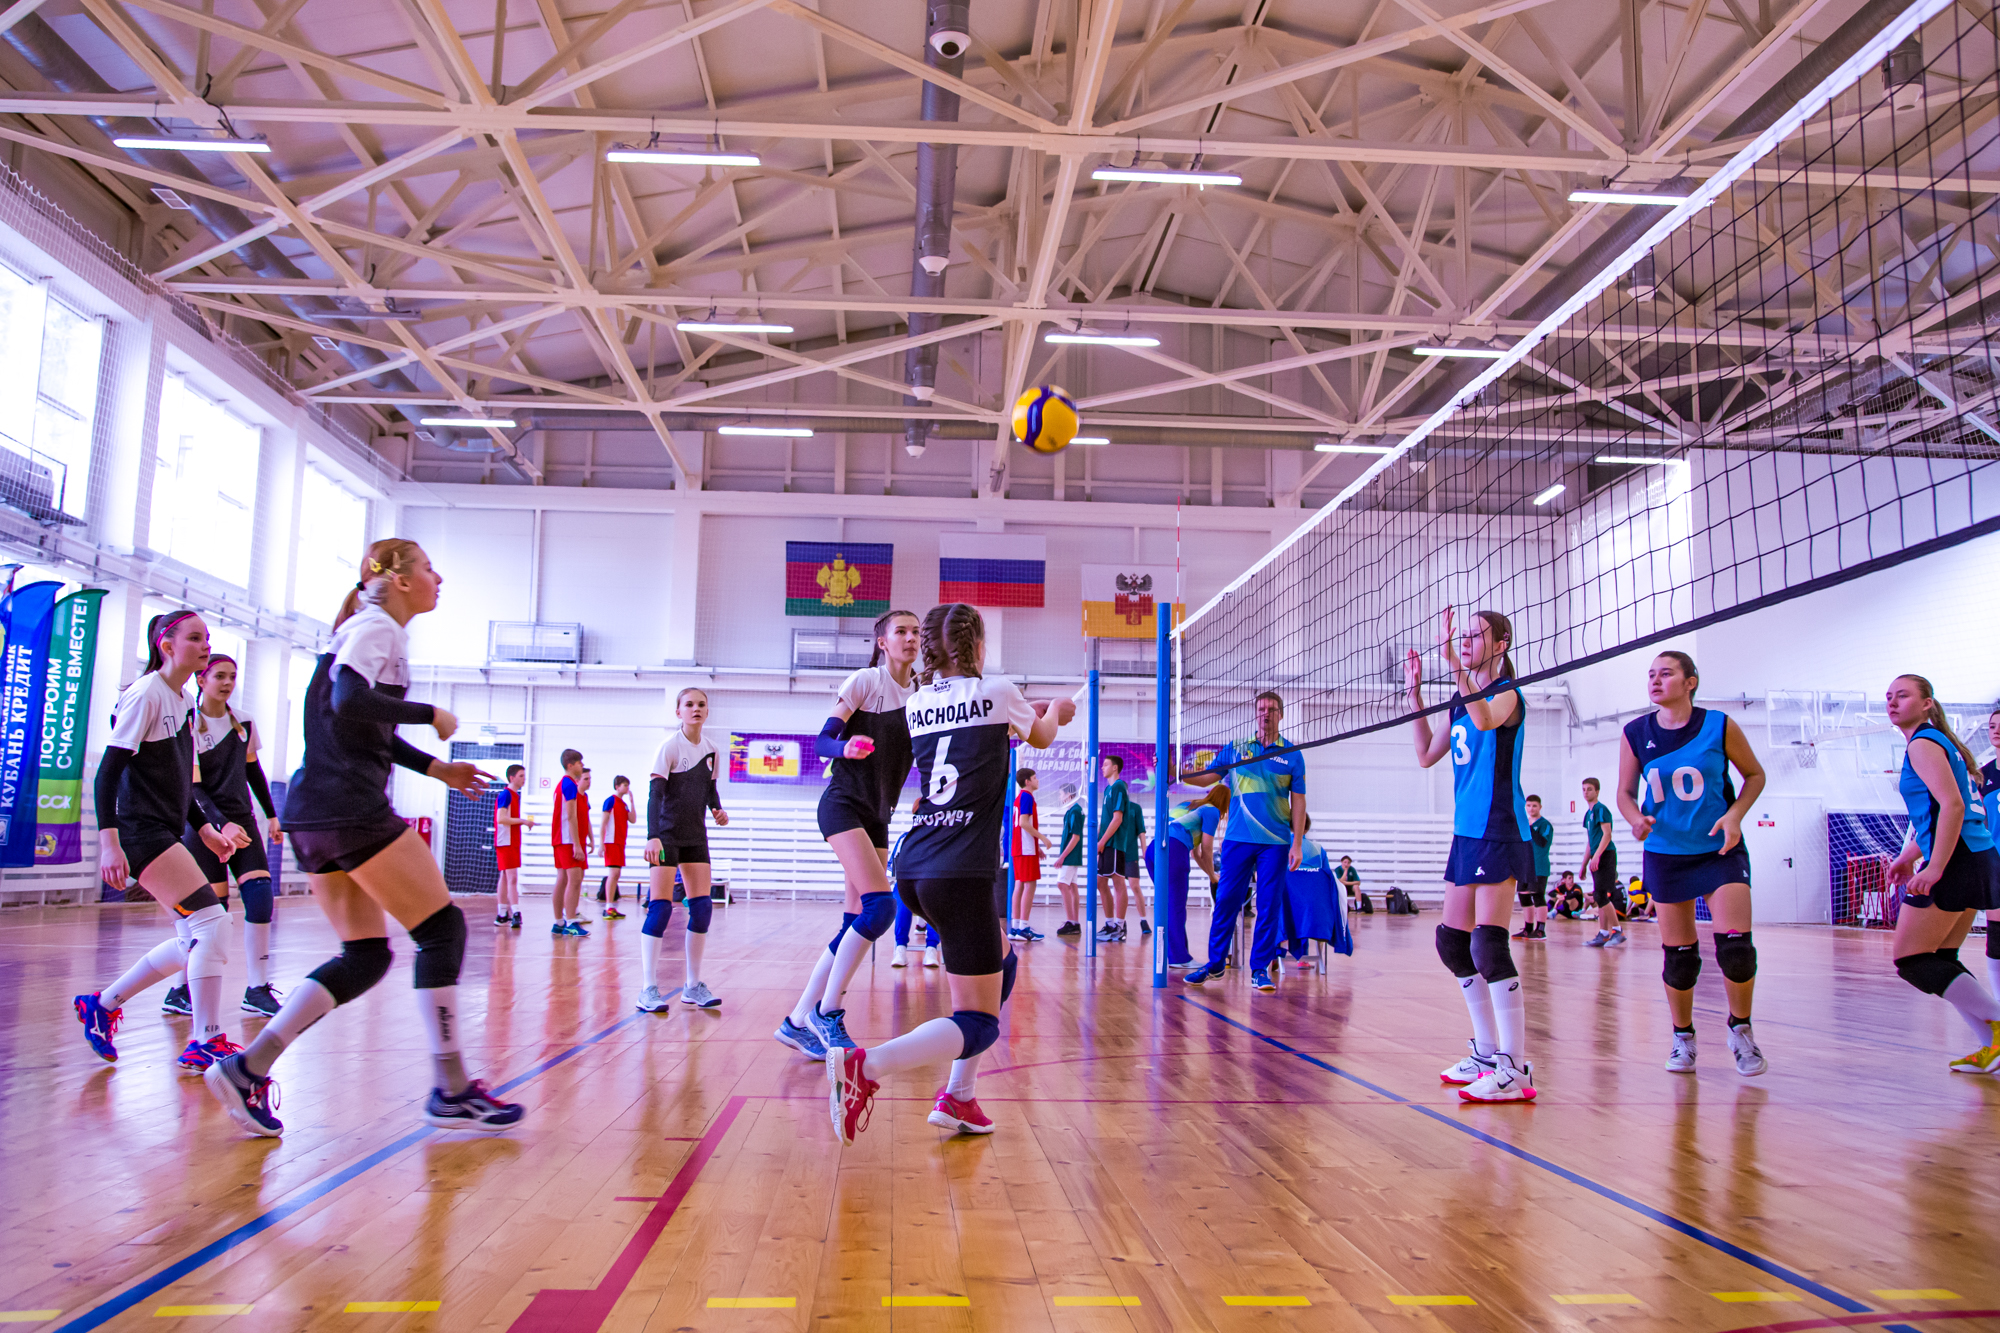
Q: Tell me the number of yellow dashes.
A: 11